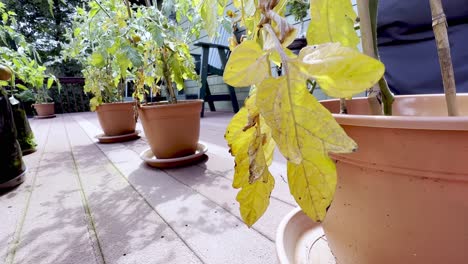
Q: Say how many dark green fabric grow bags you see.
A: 2